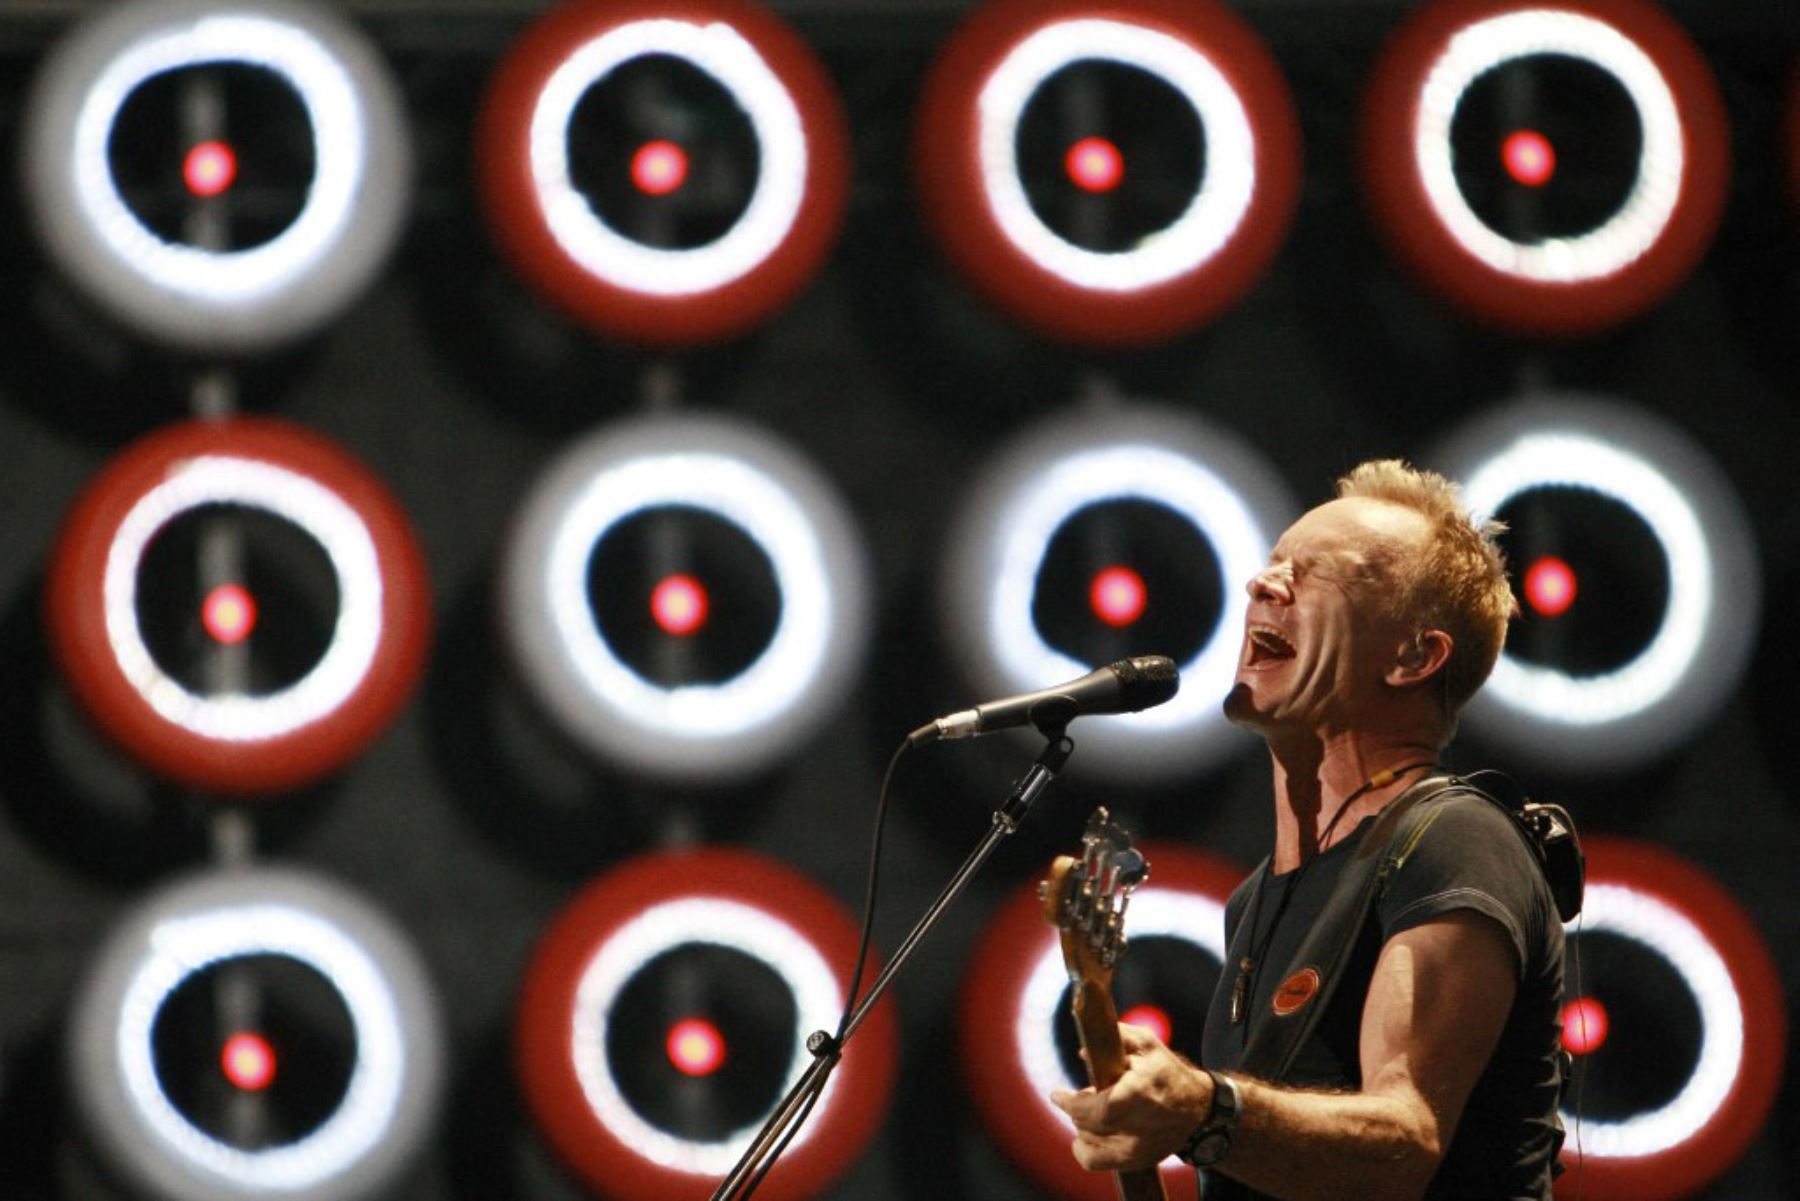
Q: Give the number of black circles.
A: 12